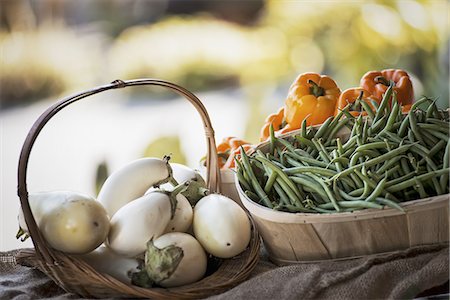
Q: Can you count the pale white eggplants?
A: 8